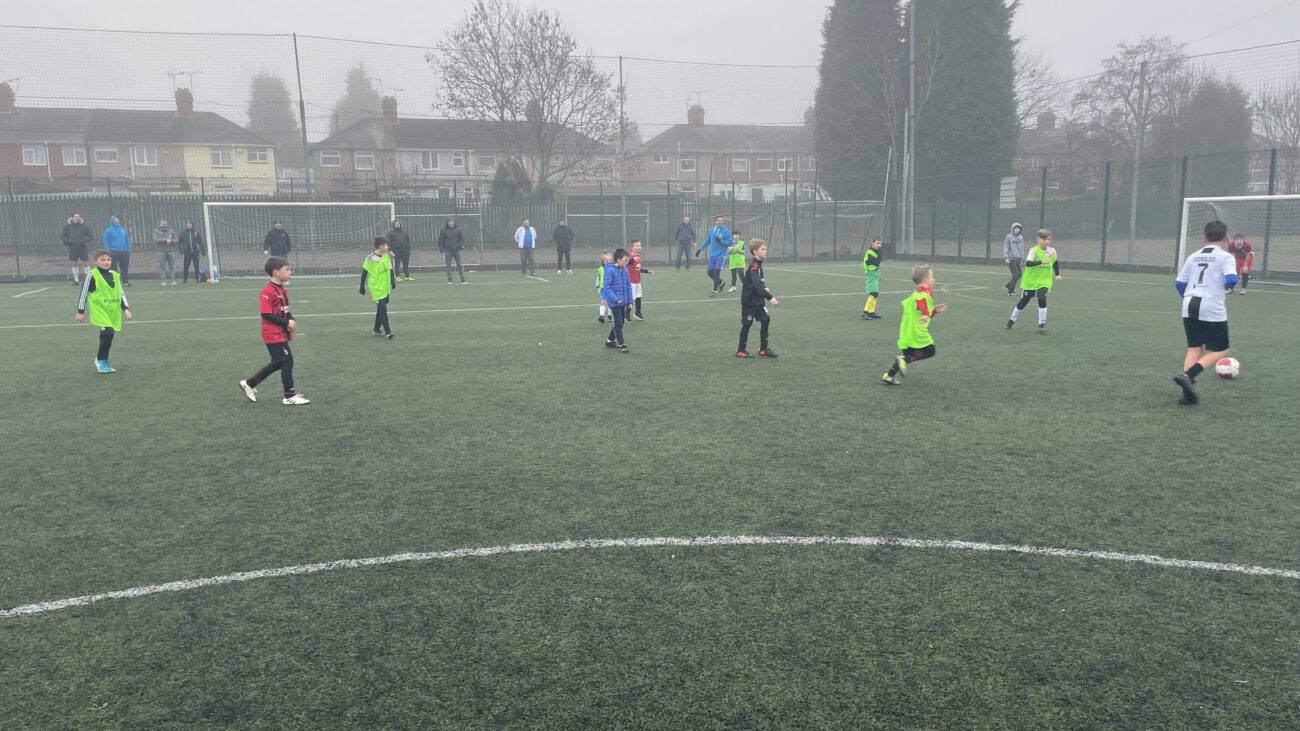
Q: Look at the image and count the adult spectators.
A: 10